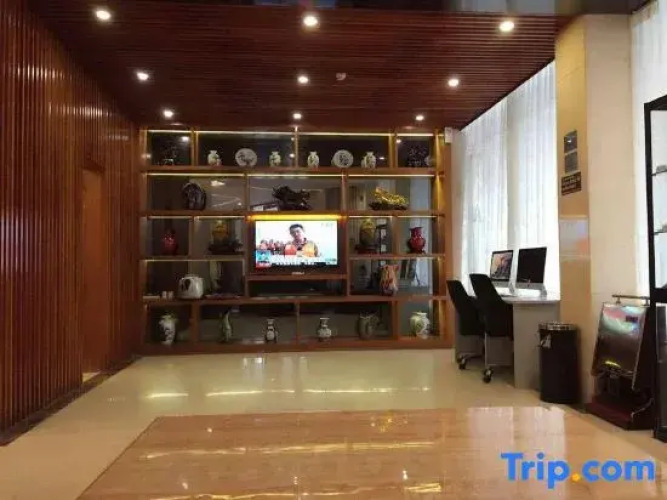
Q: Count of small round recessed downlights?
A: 9